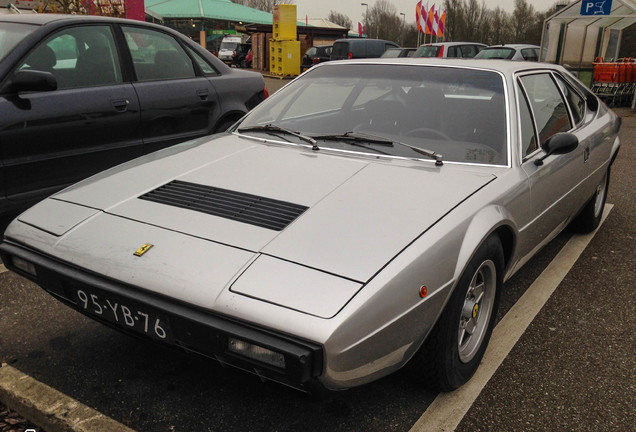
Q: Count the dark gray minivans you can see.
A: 1